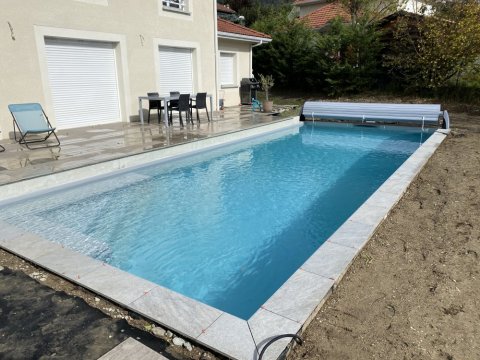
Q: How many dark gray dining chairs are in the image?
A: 4